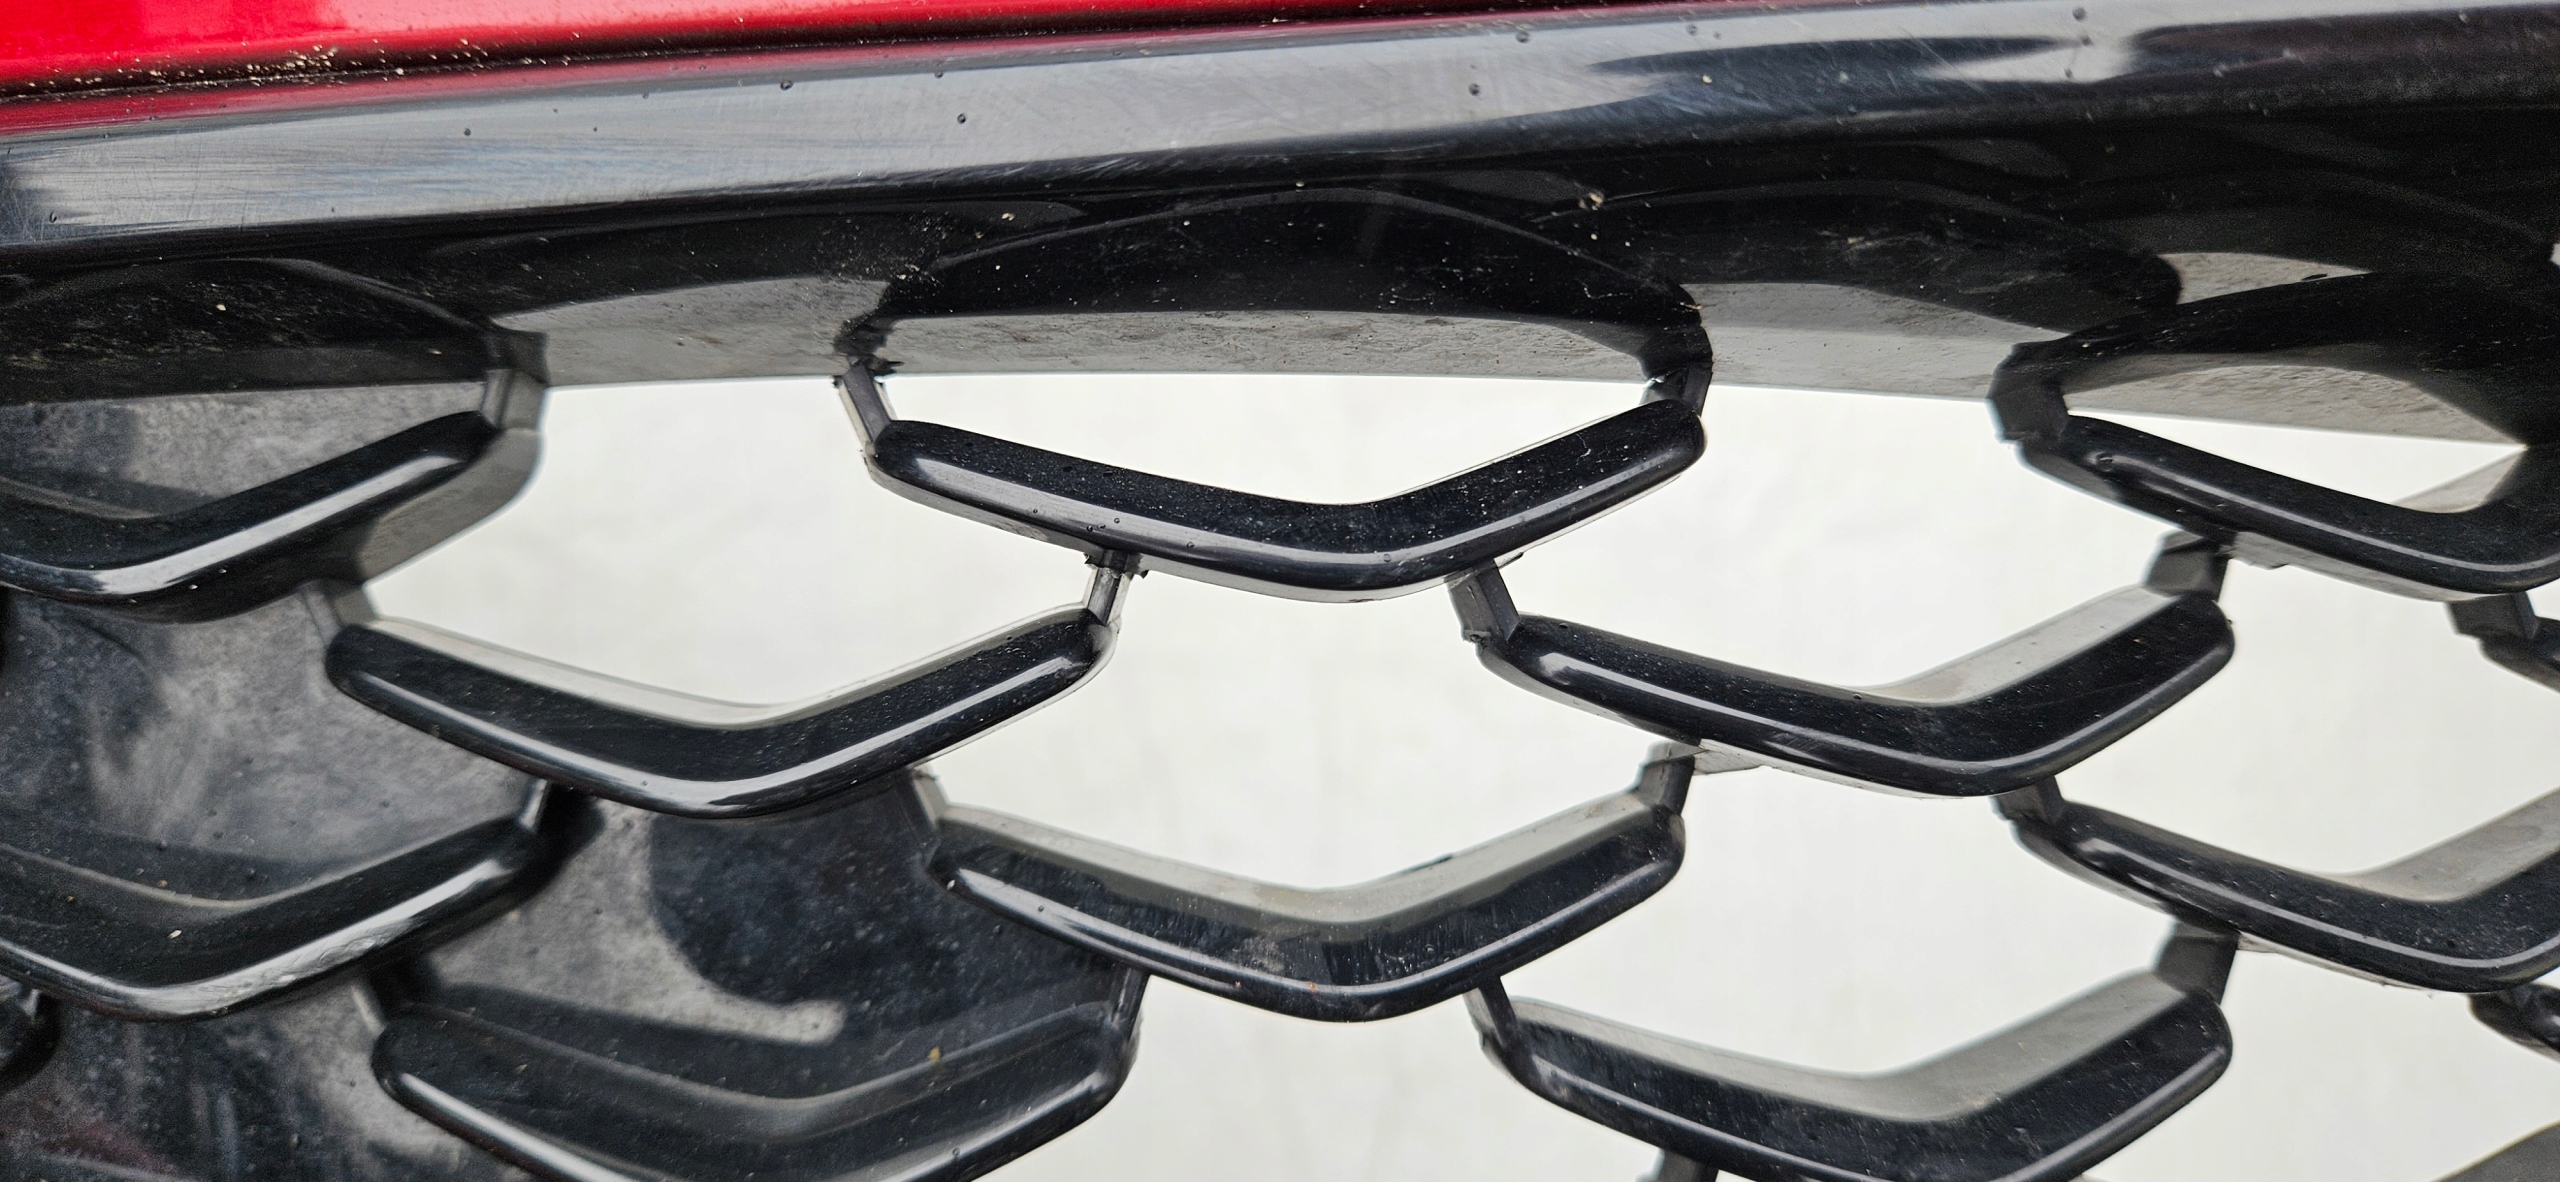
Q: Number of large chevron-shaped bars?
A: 10